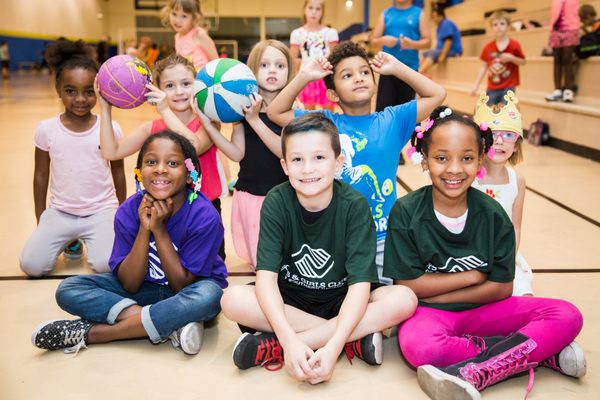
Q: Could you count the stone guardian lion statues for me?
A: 0